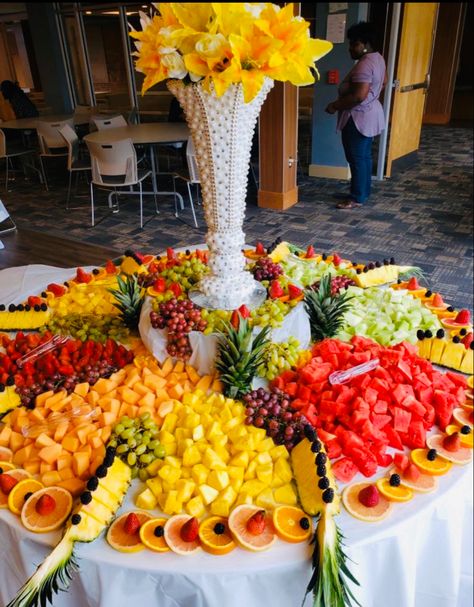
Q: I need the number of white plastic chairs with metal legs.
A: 6